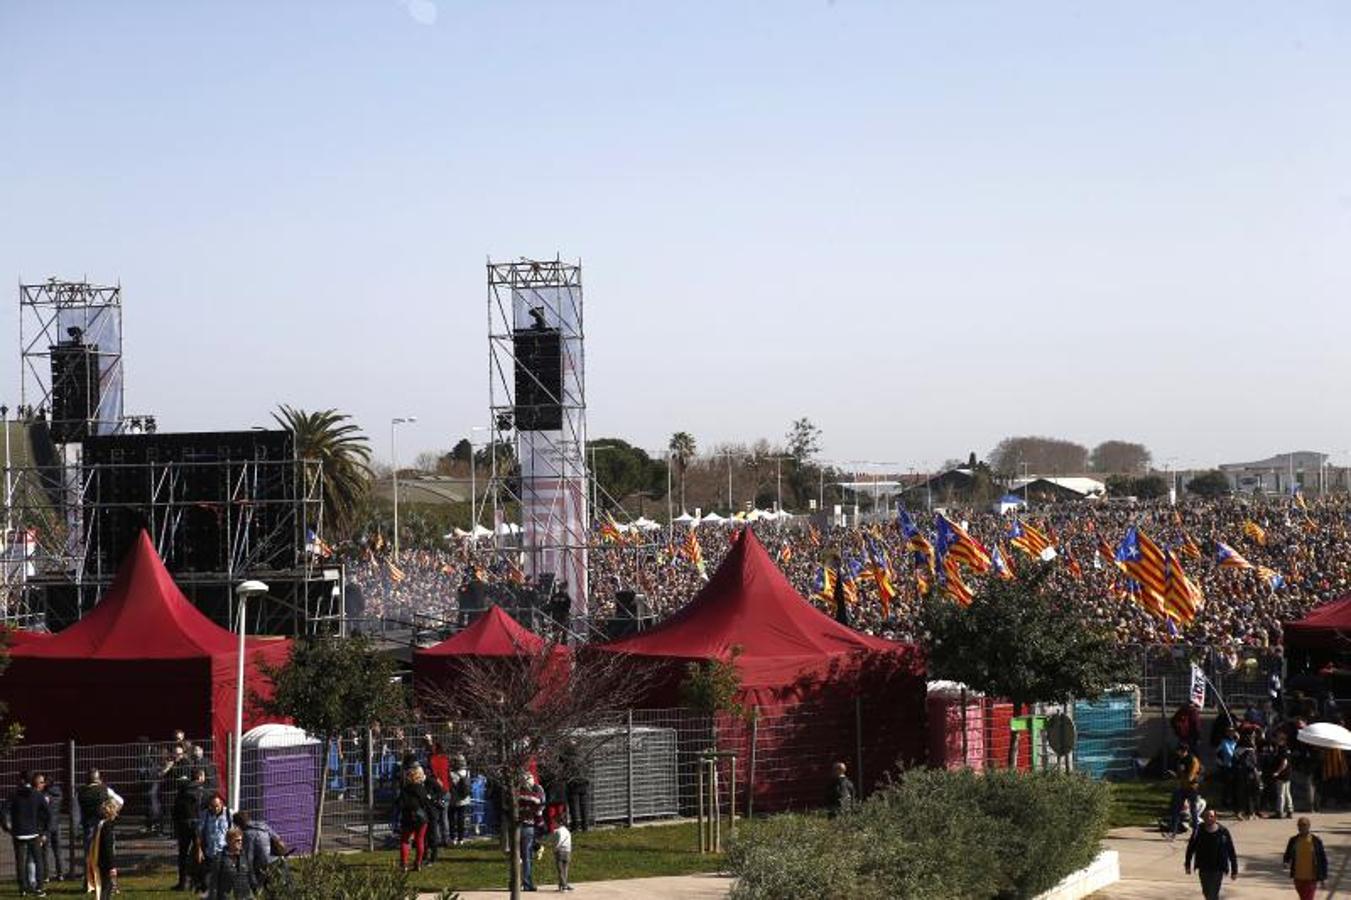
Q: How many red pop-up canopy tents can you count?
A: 4